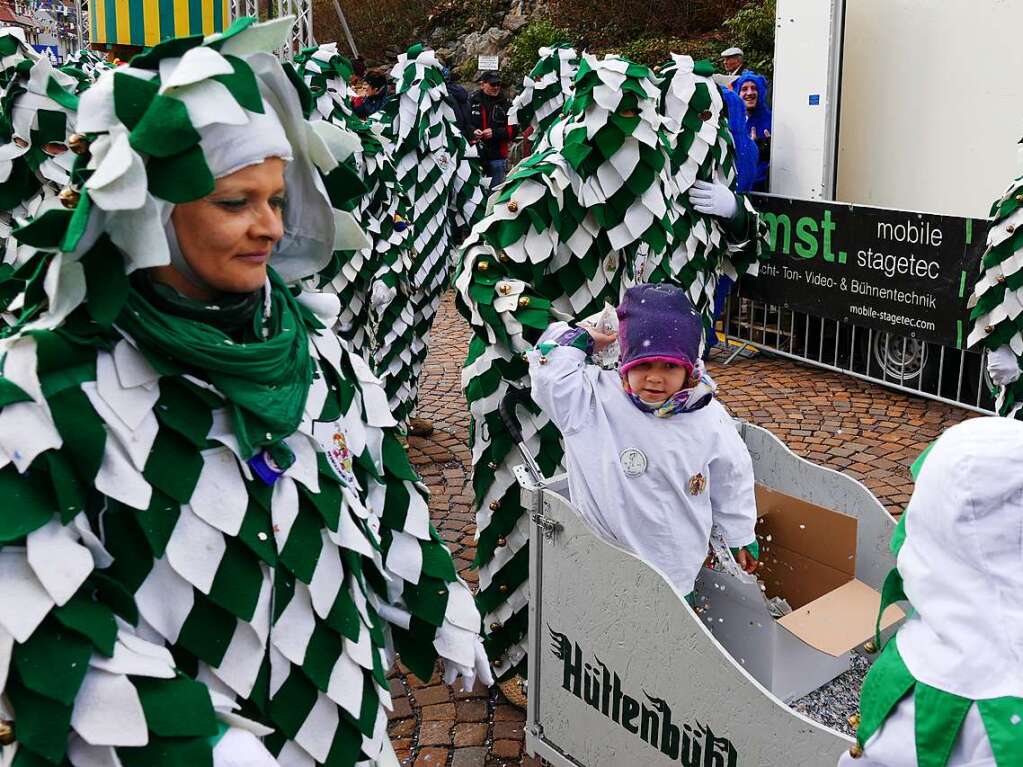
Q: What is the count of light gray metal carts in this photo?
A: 1